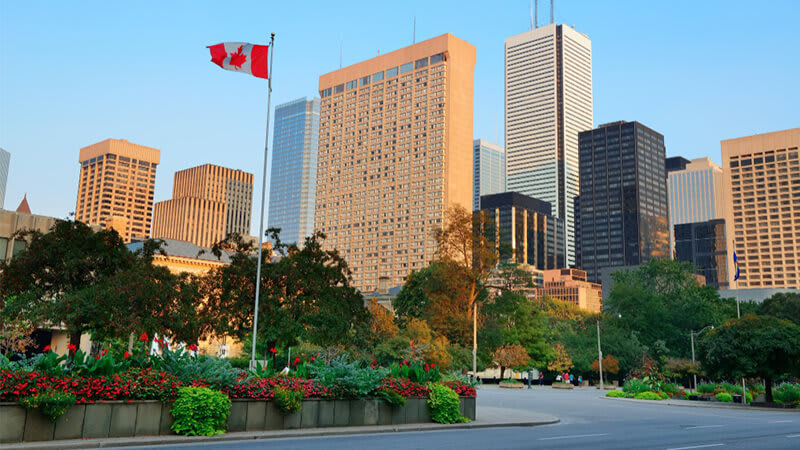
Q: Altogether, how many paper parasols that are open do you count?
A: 0